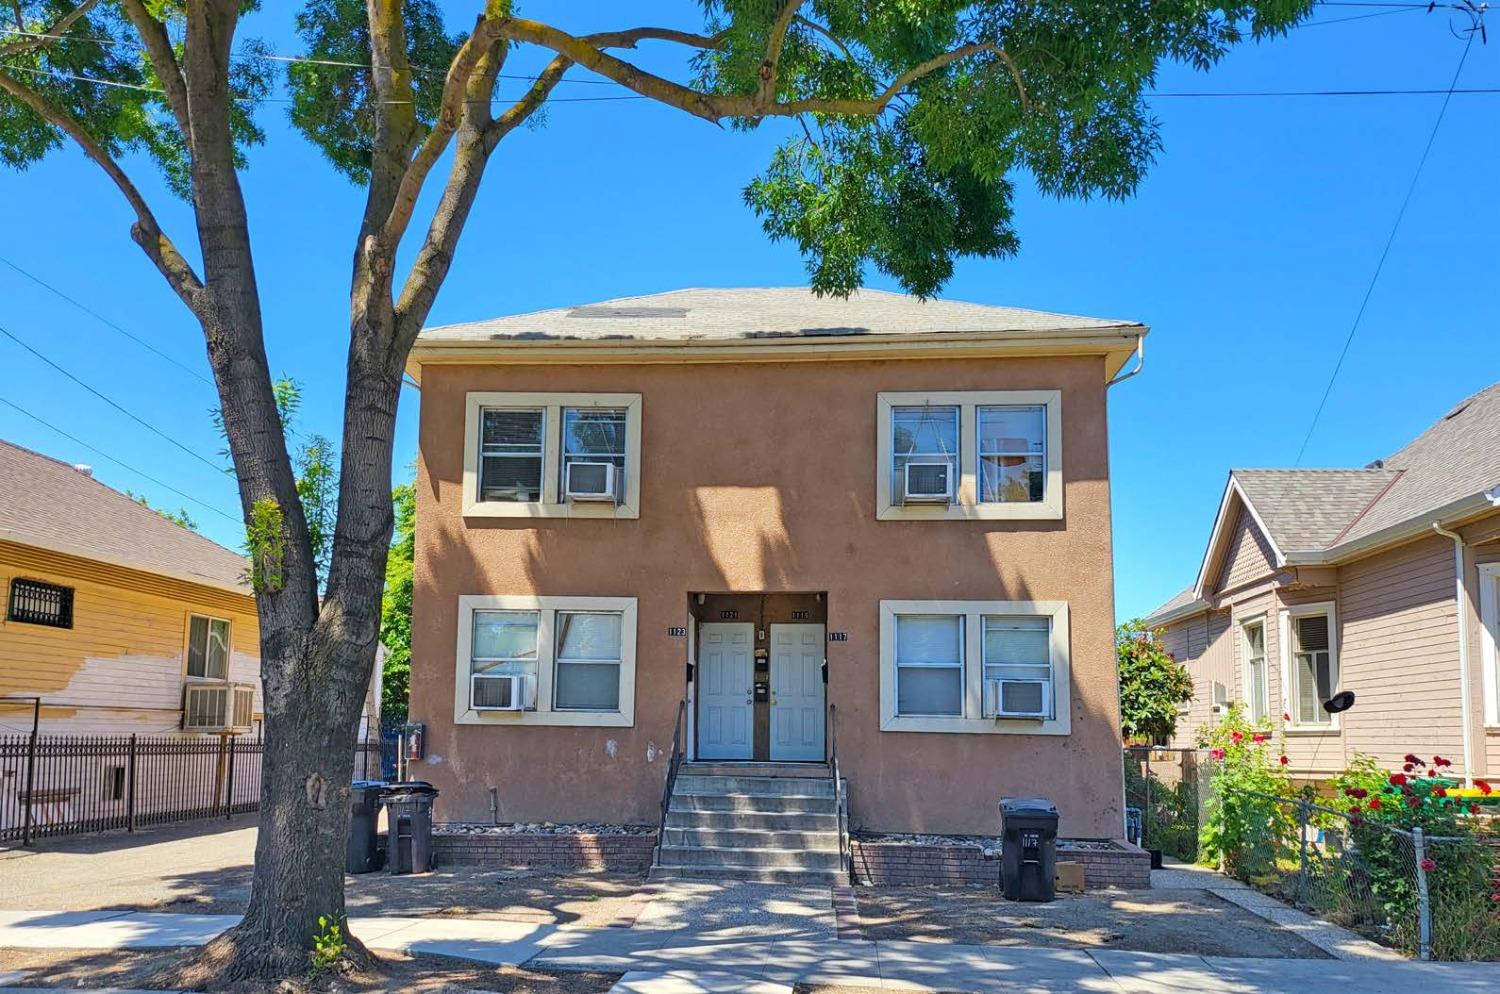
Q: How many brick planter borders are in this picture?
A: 2